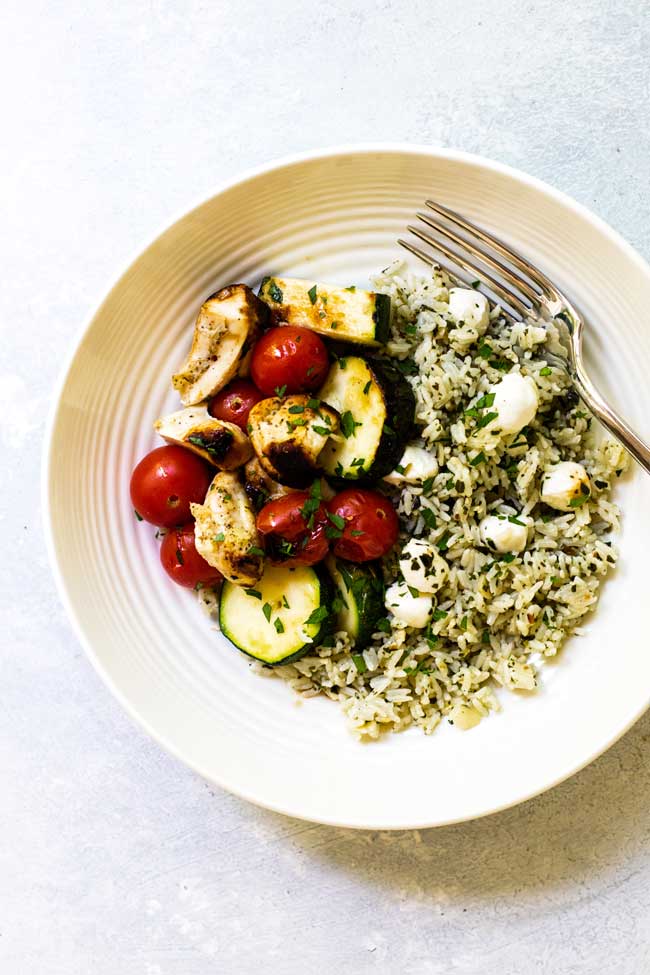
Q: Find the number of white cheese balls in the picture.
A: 7